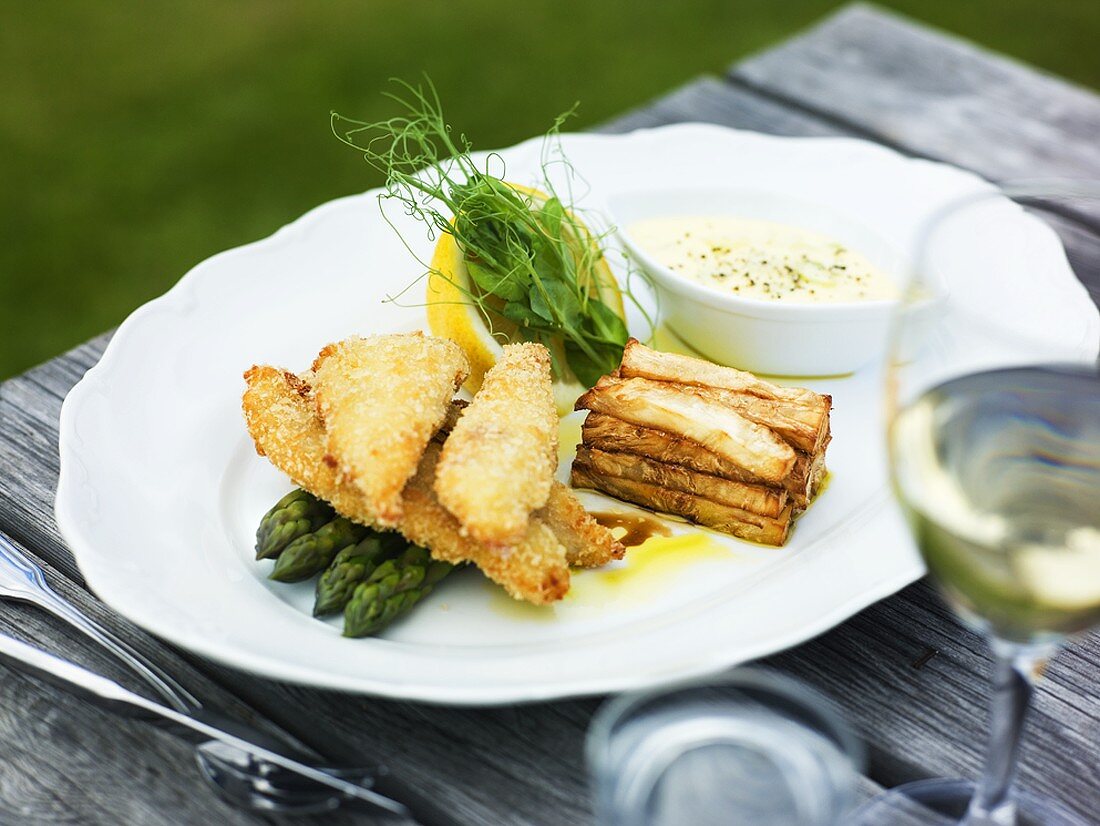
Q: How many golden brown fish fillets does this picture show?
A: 4